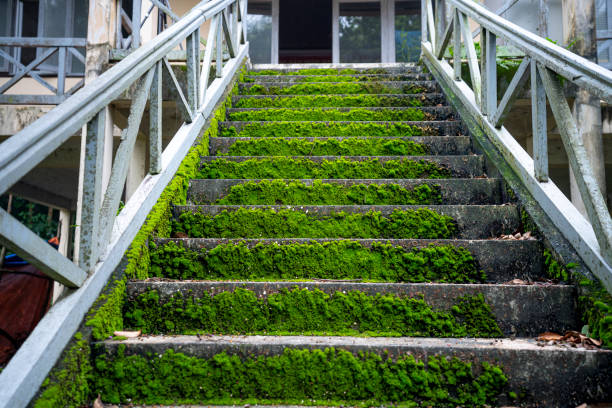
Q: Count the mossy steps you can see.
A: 13